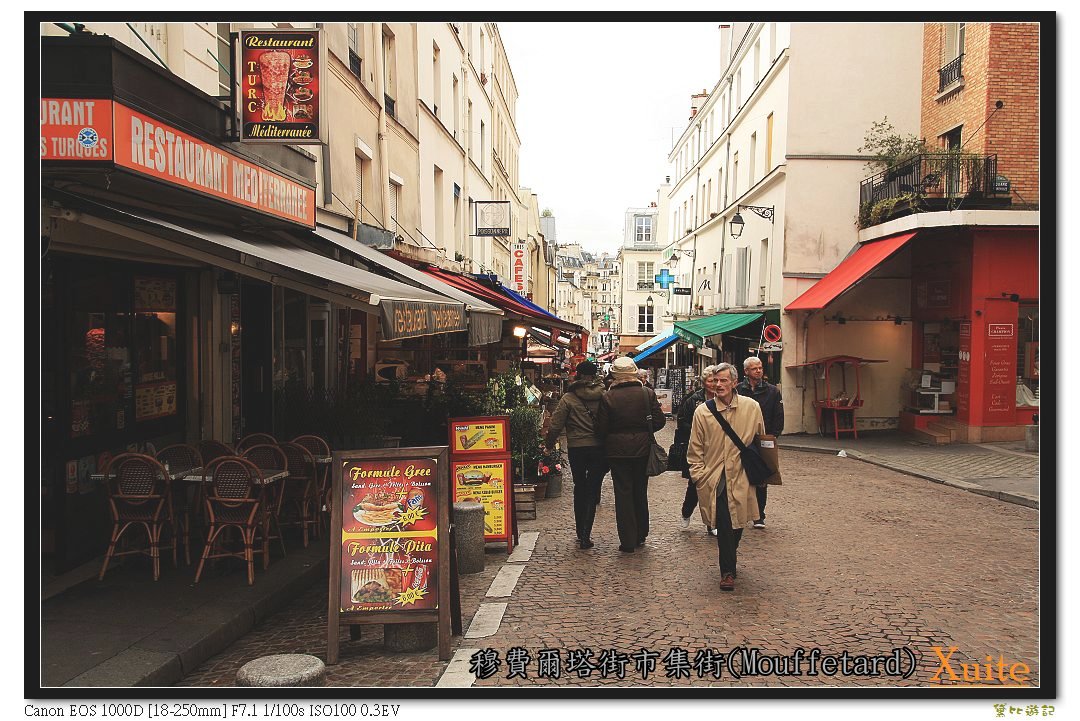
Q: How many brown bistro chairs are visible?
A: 8